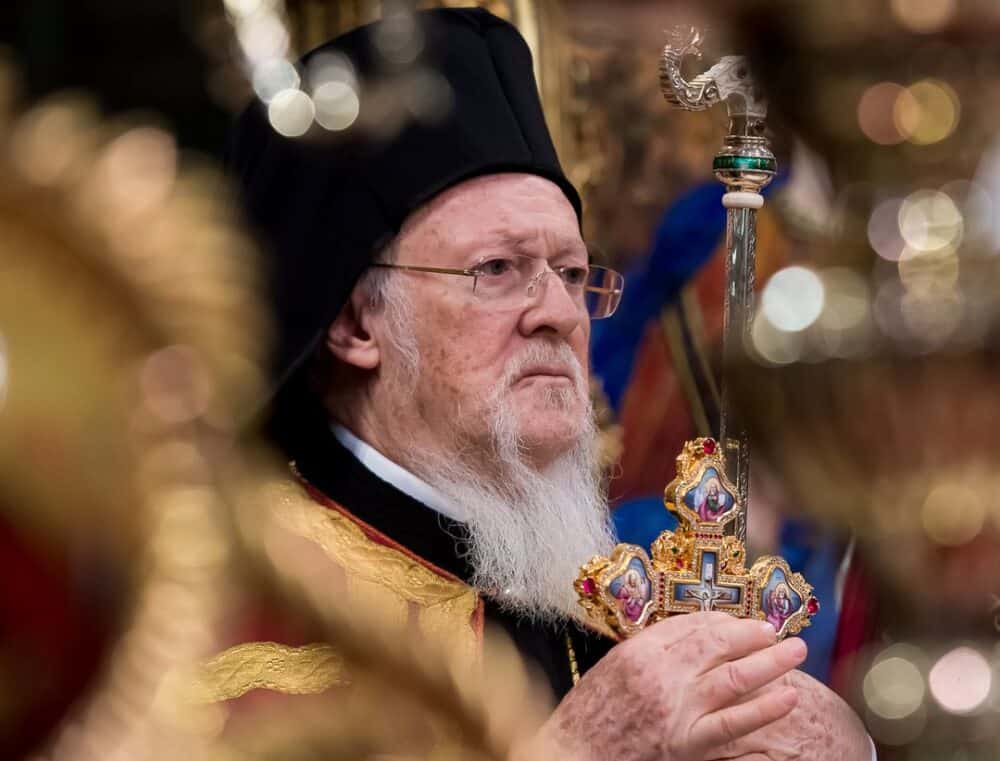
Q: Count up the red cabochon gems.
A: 3